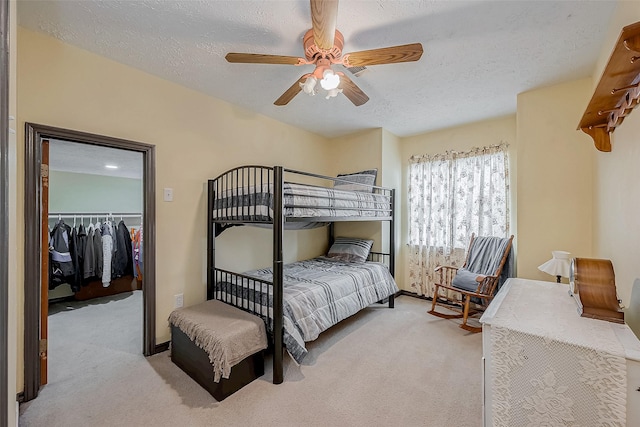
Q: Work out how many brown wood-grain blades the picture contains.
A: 5